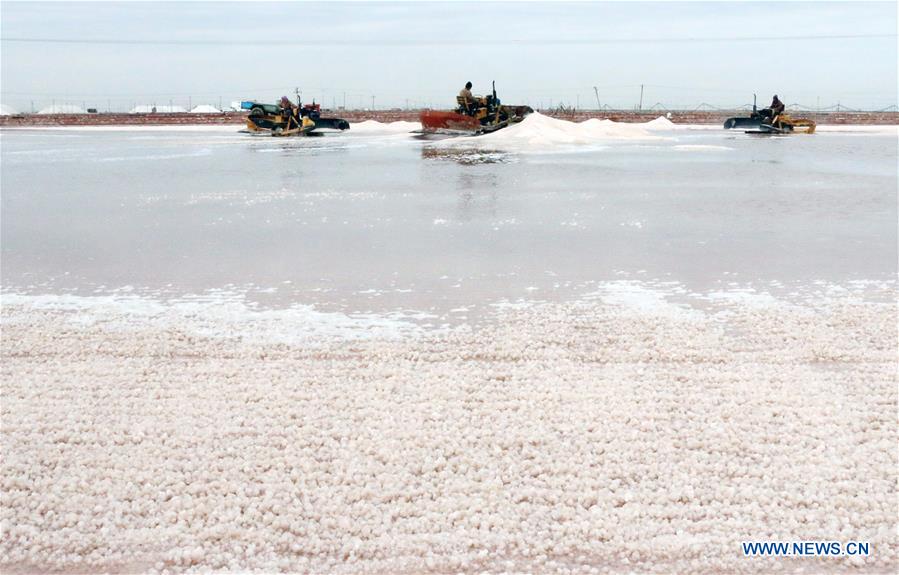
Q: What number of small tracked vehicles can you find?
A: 3